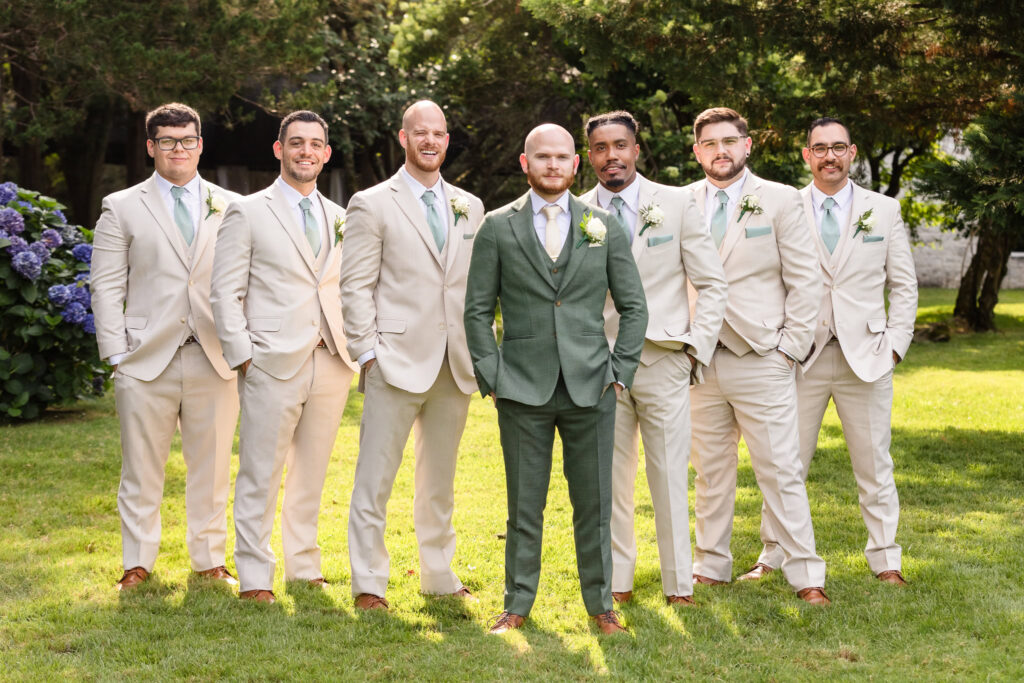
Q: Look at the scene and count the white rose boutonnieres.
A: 7